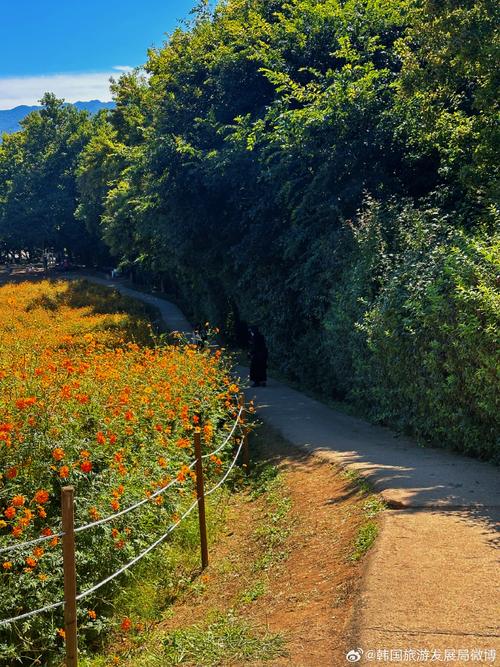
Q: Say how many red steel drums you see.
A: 0